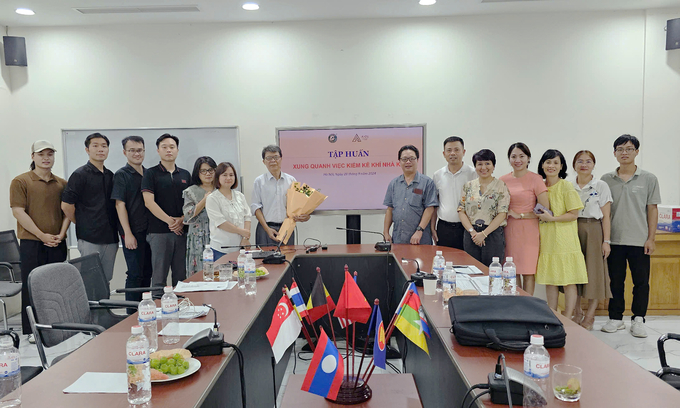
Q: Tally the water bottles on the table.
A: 12